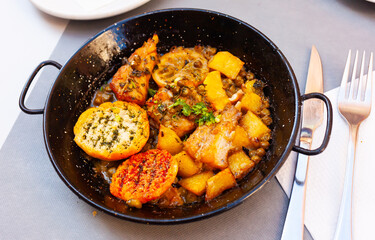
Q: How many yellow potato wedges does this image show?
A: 10